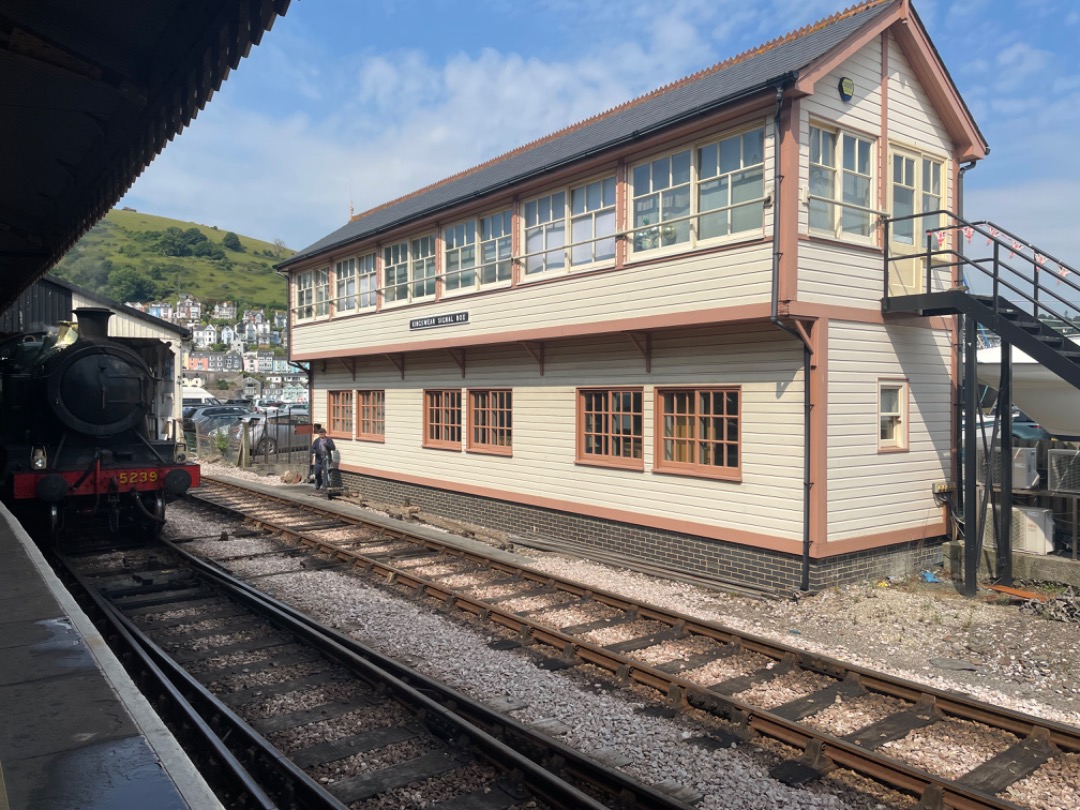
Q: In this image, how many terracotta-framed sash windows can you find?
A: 6